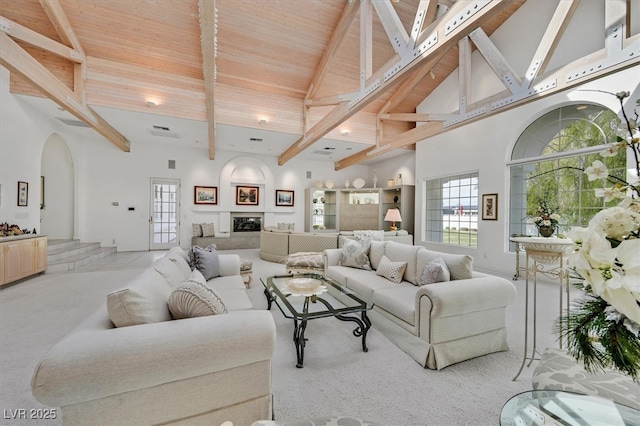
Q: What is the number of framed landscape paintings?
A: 3